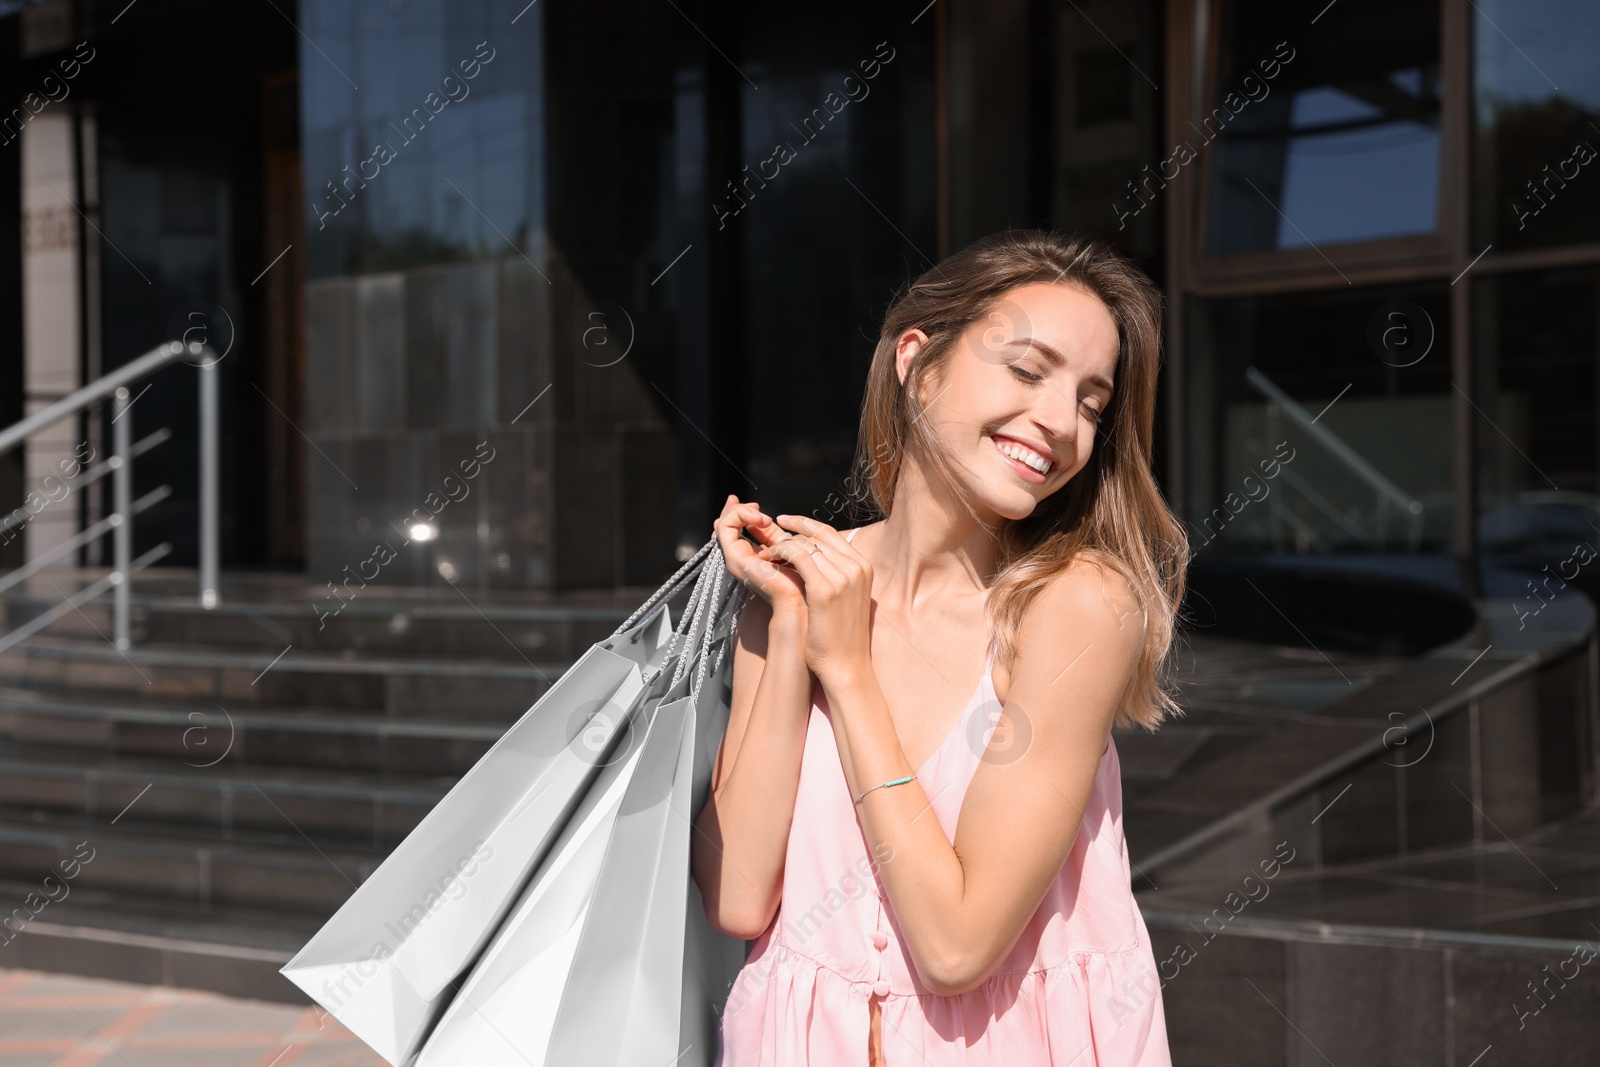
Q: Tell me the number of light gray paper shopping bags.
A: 3